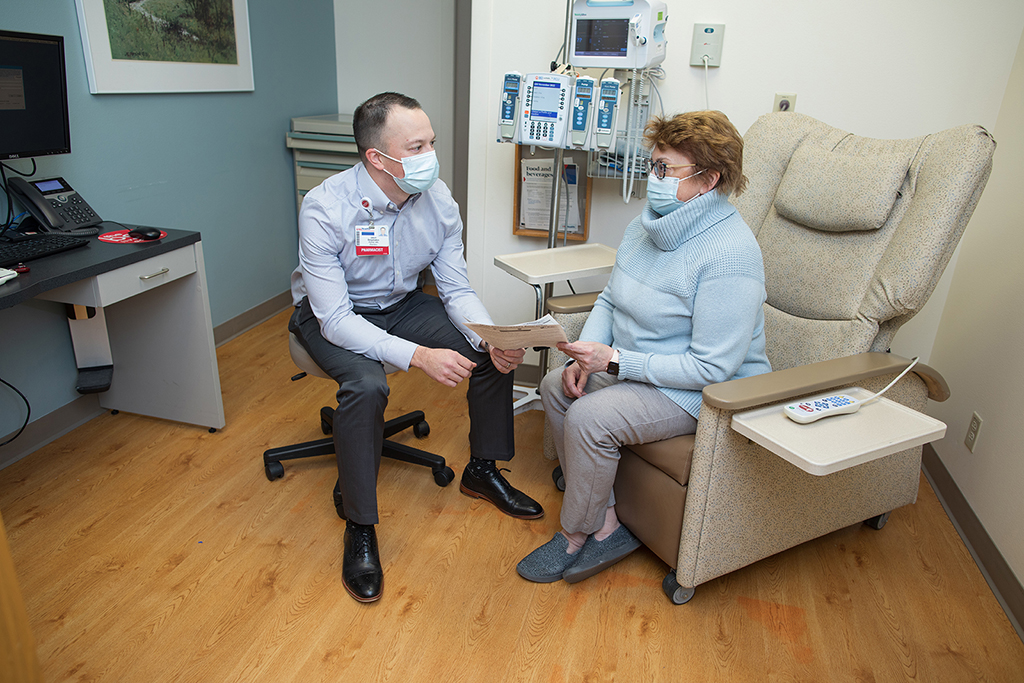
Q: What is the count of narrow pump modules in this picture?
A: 3